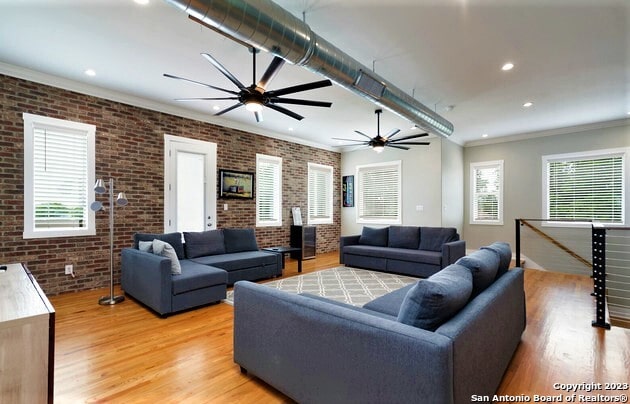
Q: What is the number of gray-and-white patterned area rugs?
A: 1